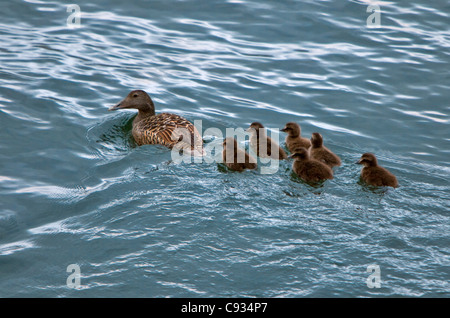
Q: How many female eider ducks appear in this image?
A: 1